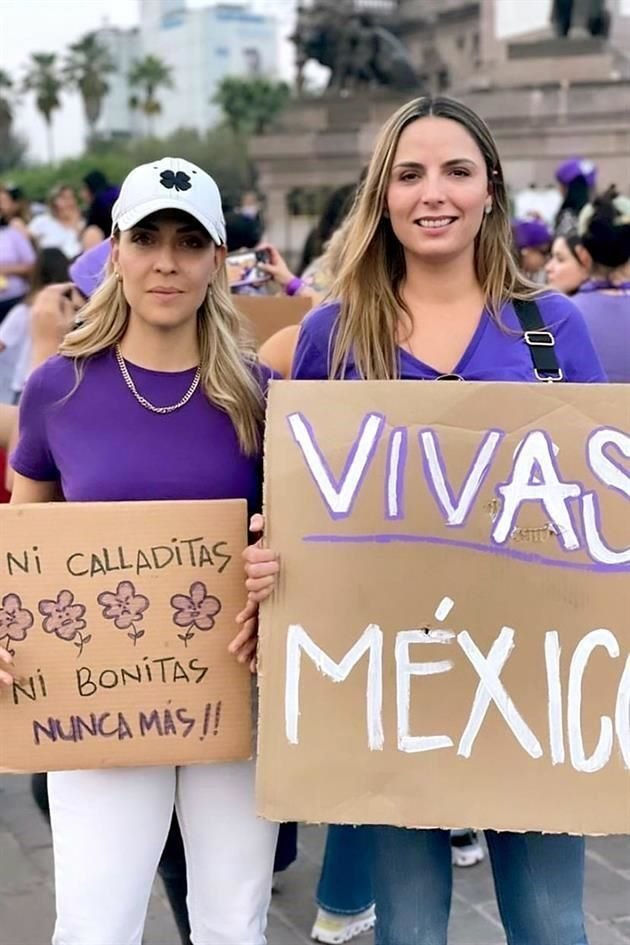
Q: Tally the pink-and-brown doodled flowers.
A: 4